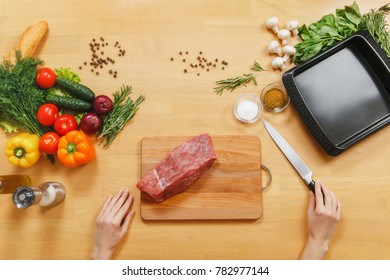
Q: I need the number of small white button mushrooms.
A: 6